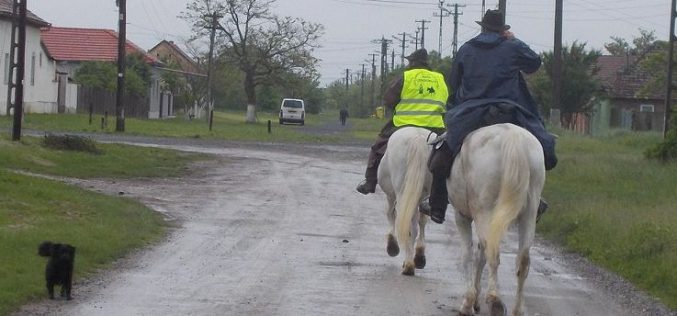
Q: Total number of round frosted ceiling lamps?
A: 0